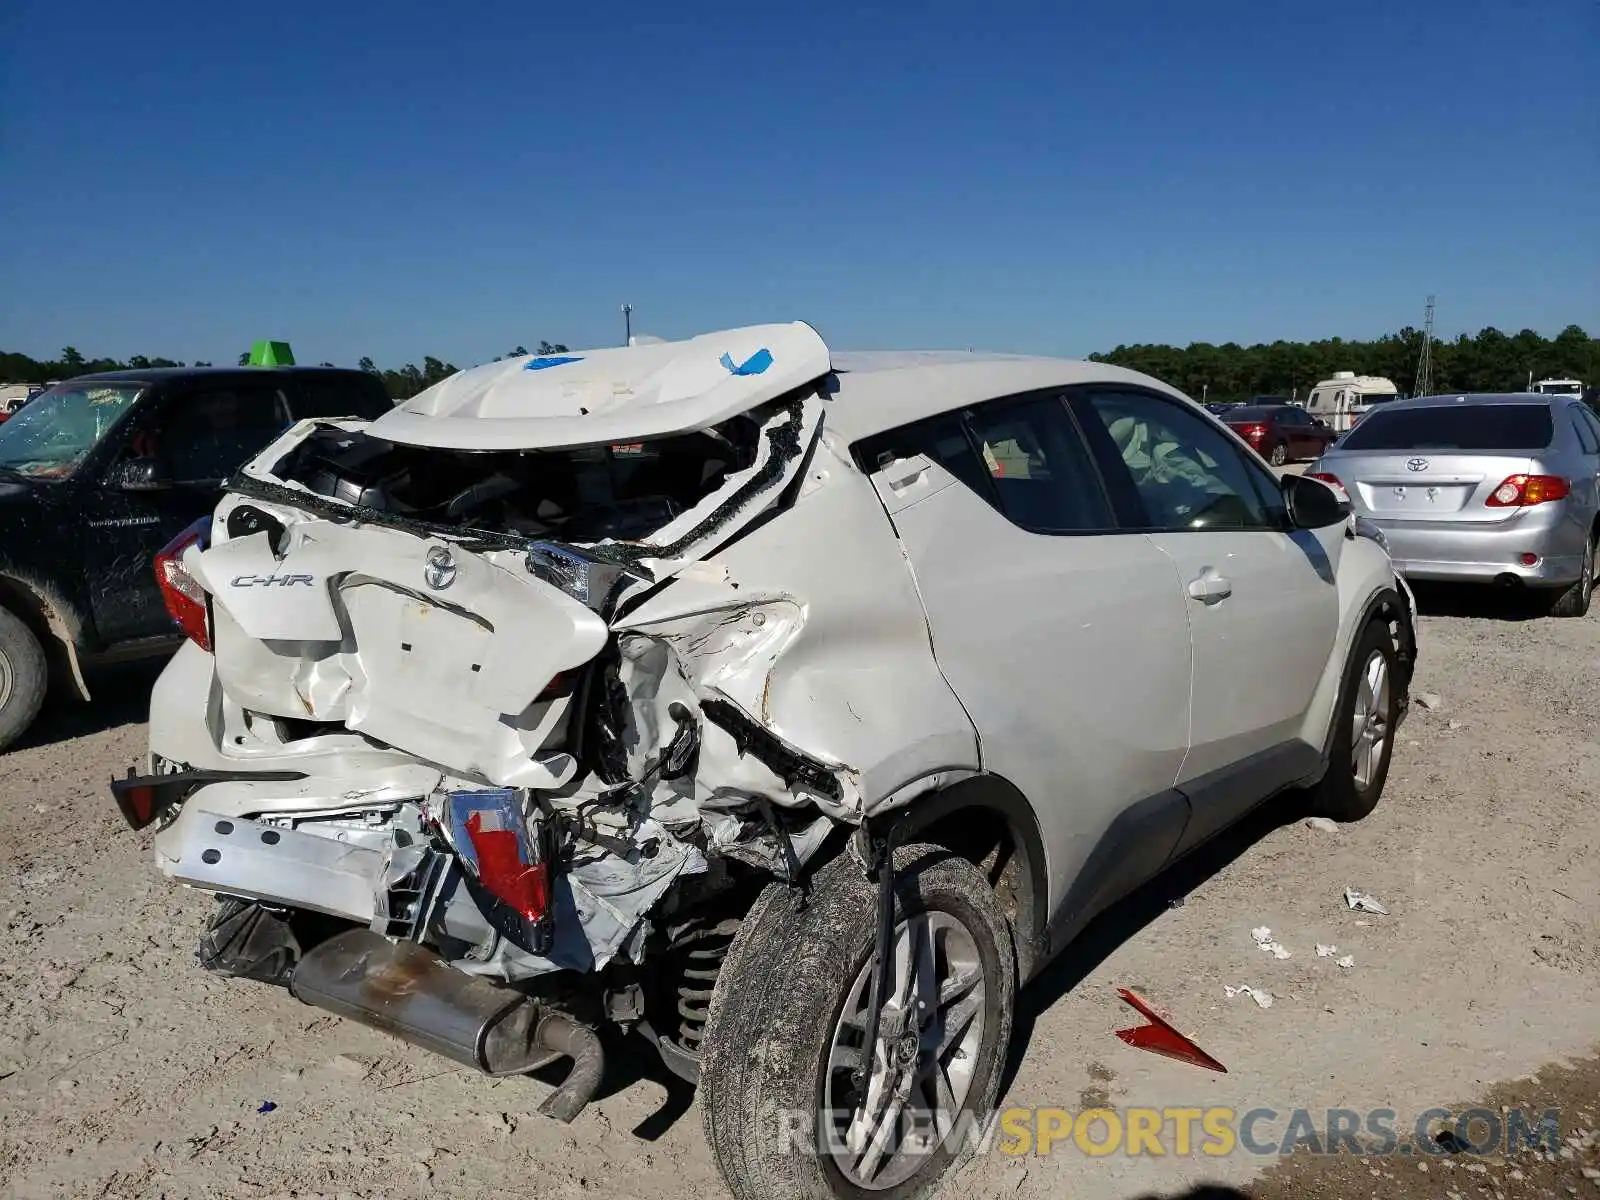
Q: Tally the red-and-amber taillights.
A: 1